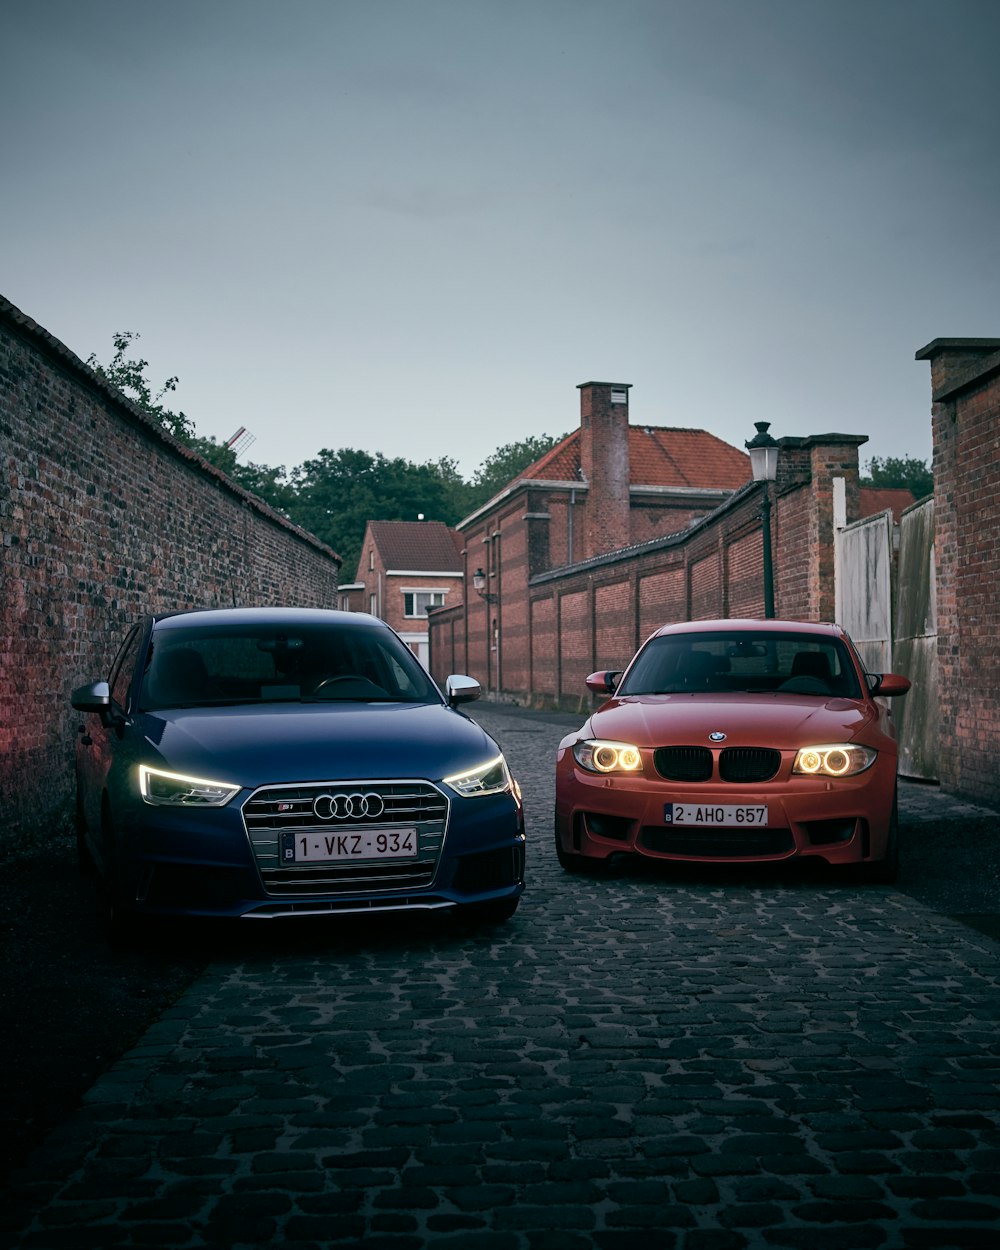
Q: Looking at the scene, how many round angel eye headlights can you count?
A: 4